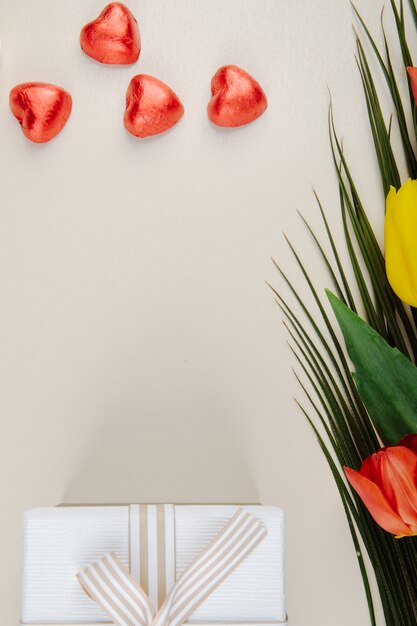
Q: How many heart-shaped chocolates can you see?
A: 4